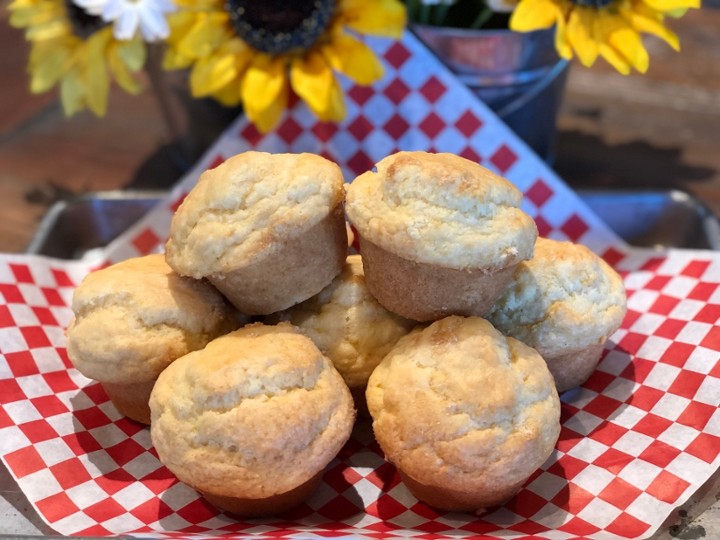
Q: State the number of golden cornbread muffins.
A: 7